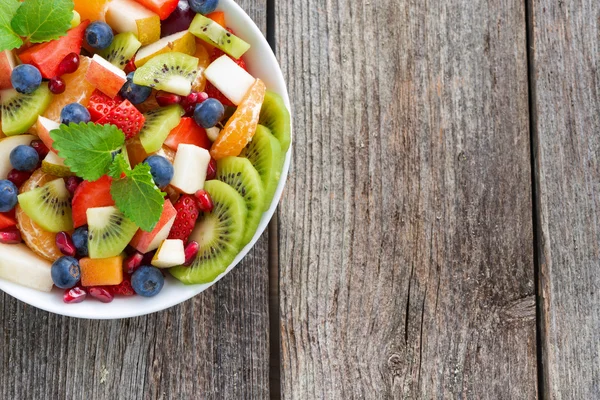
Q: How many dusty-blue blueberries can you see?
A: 12